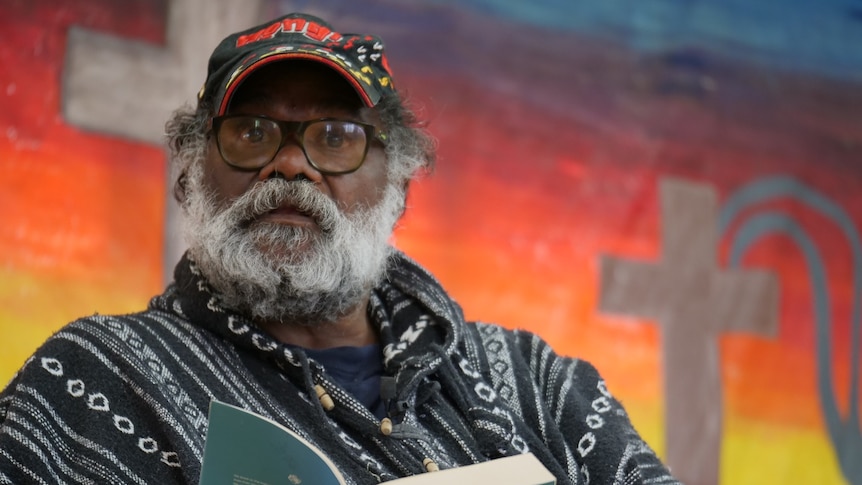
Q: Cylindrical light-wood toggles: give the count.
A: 3